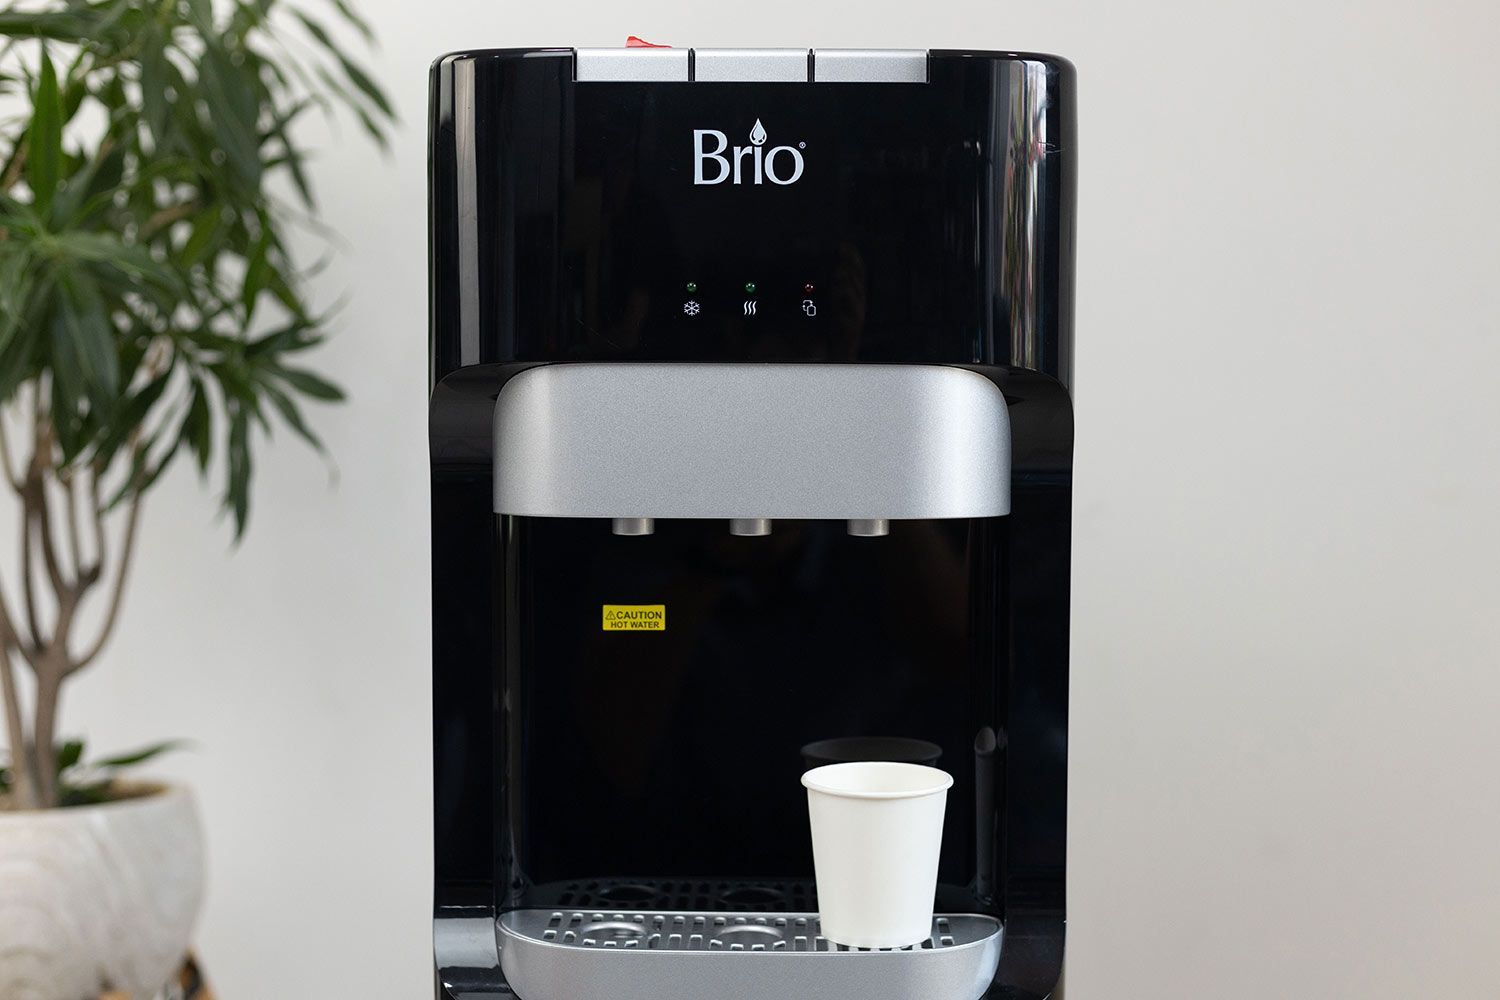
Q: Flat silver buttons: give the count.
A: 3